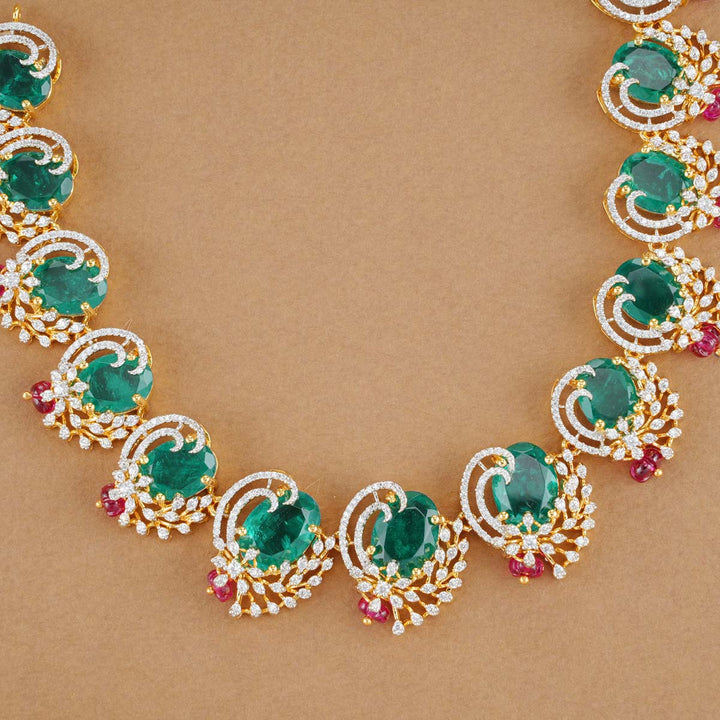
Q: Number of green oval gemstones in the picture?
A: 12